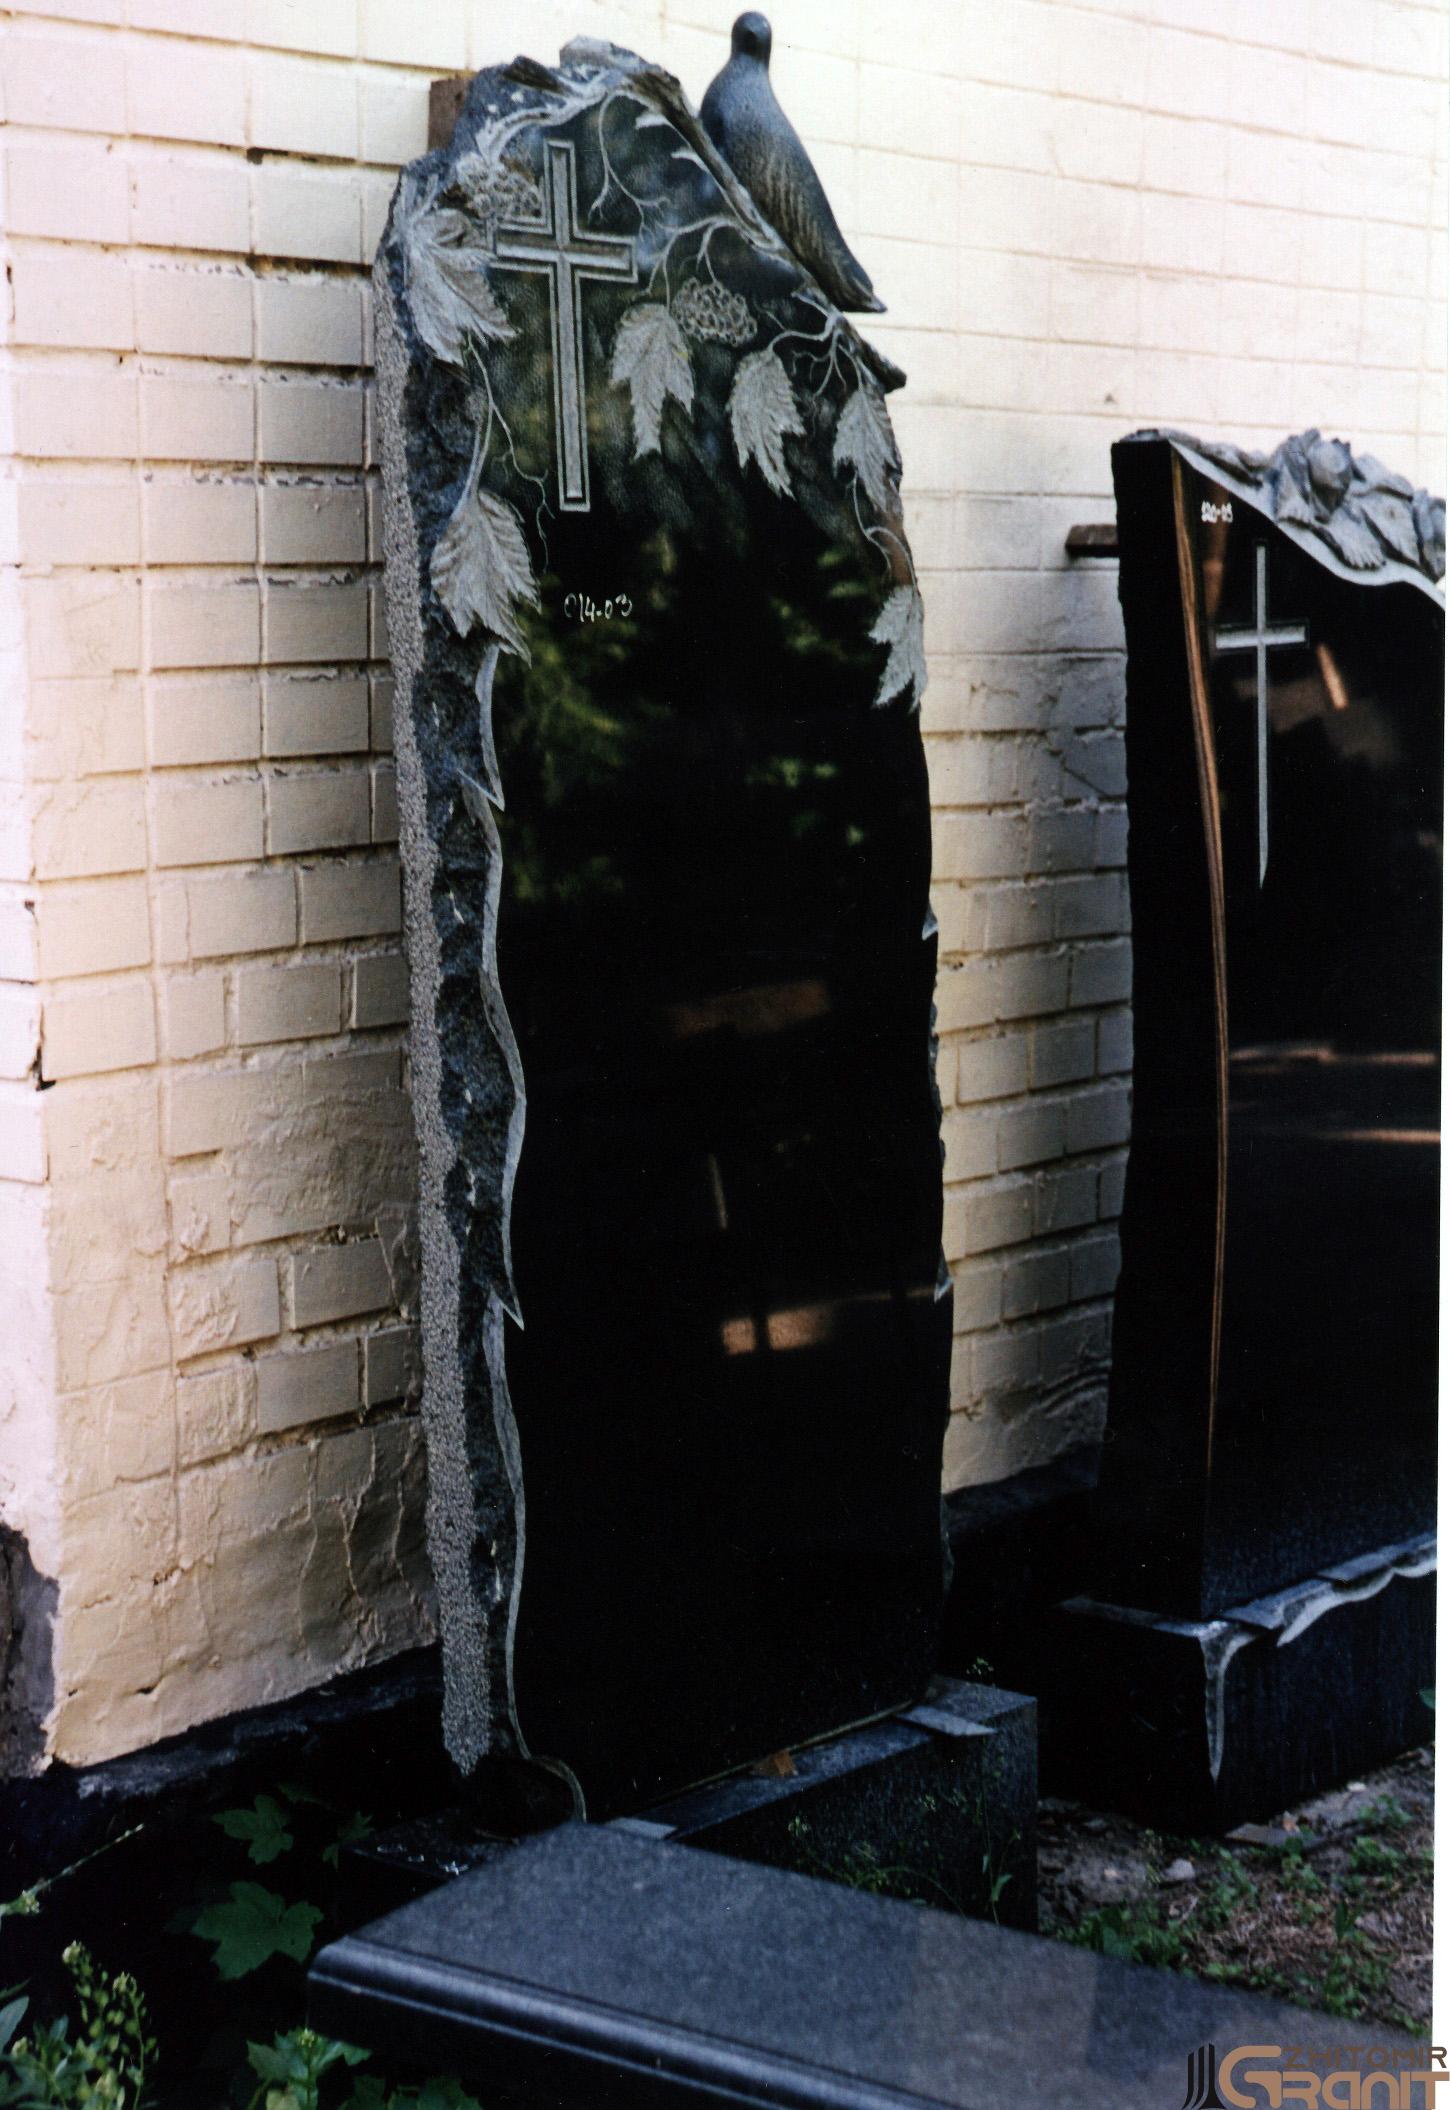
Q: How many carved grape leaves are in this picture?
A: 6